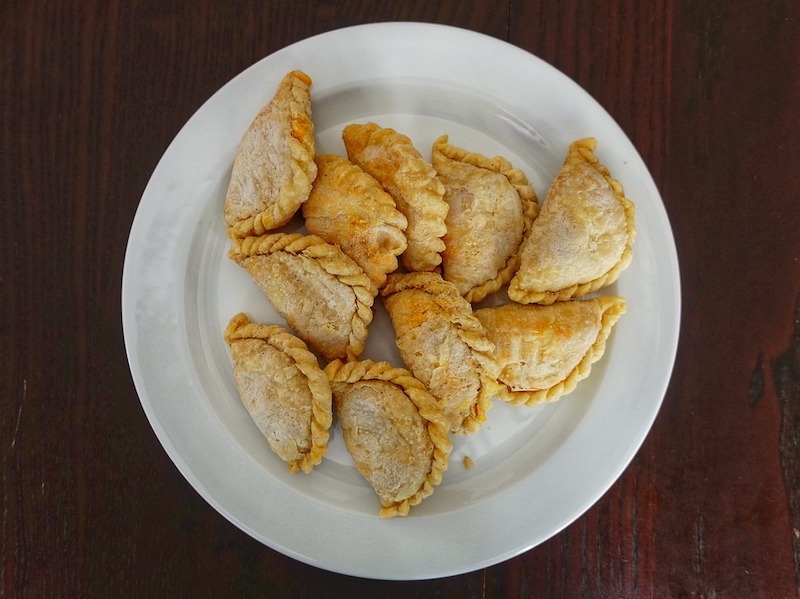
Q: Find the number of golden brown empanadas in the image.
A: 10